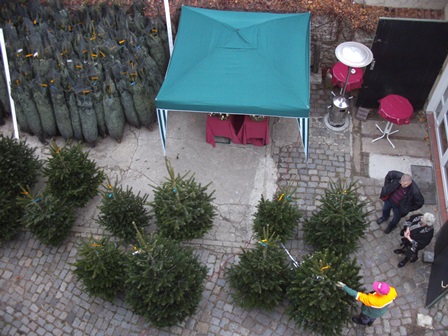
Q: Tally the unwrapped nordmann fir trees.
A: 12